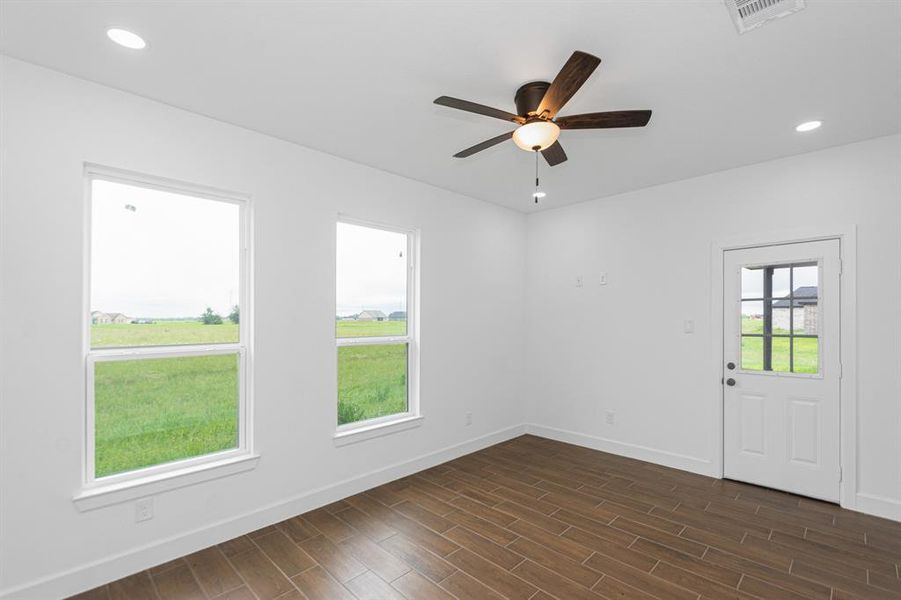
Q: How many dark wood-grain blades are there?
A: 5